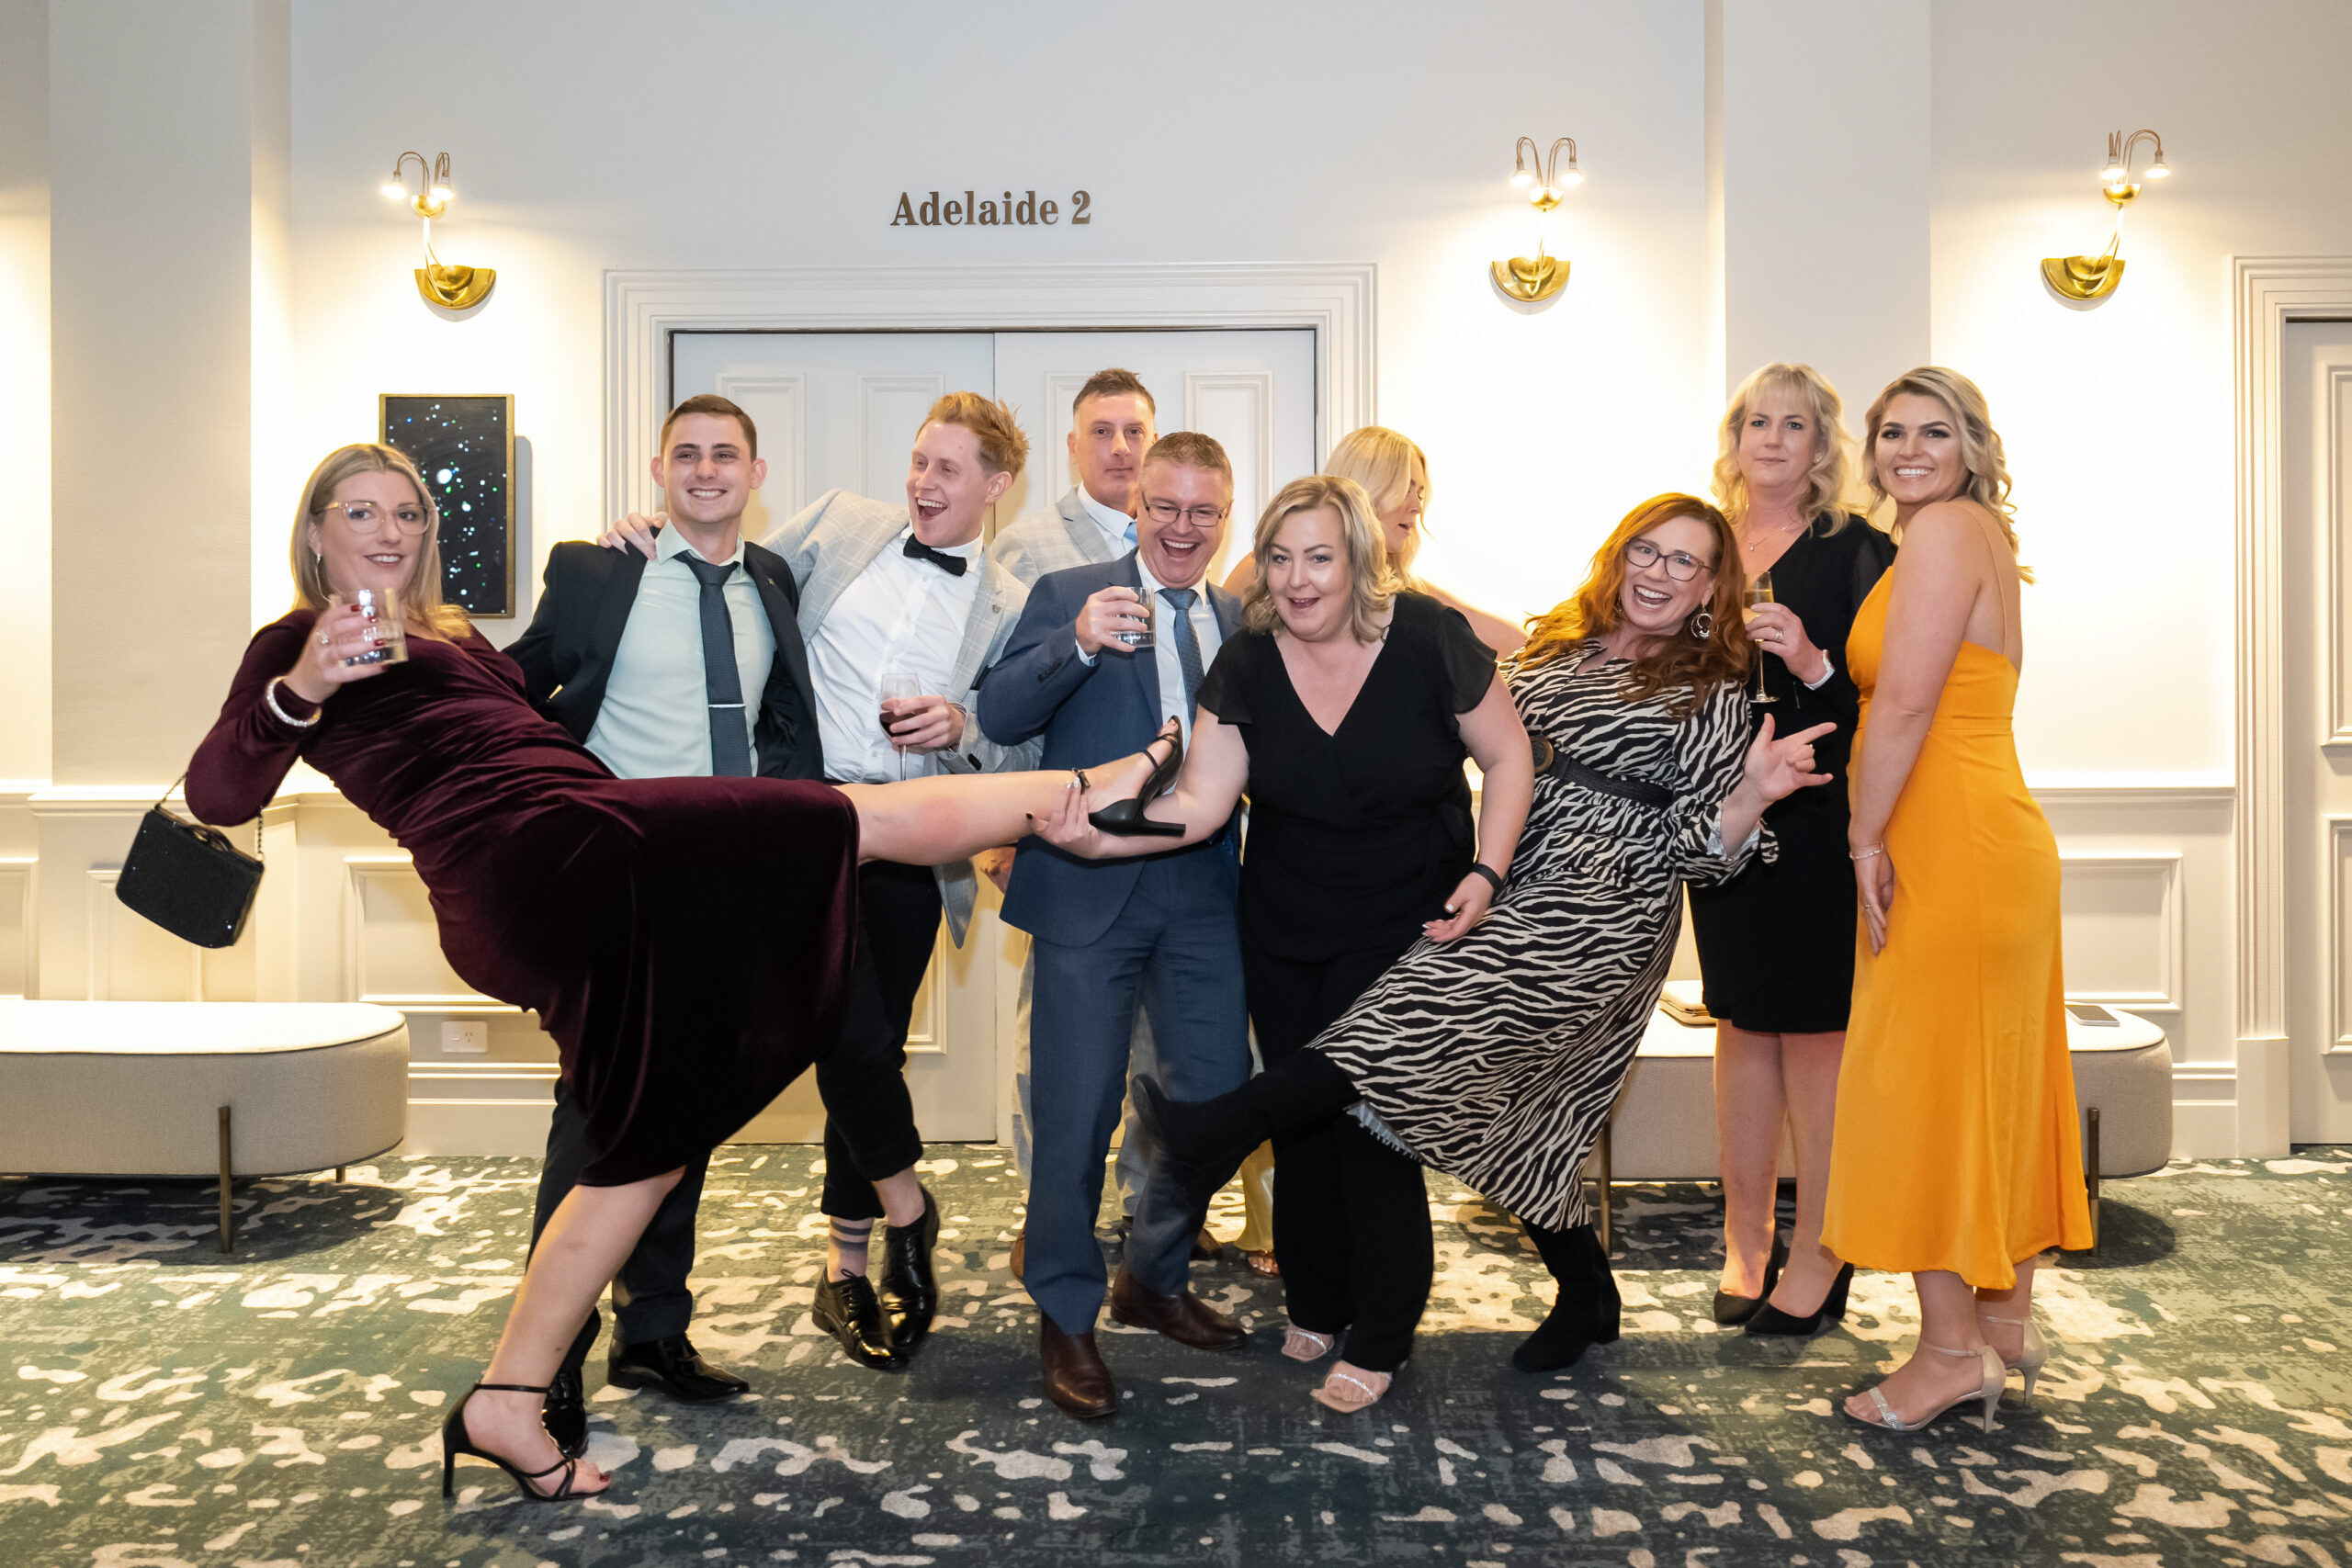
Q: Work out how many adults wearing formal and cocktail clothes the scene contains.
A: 10